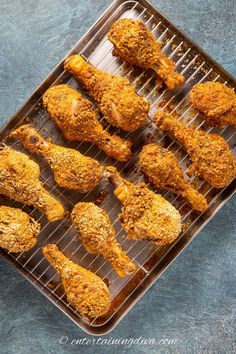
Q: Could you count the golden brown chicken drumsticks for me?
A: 12